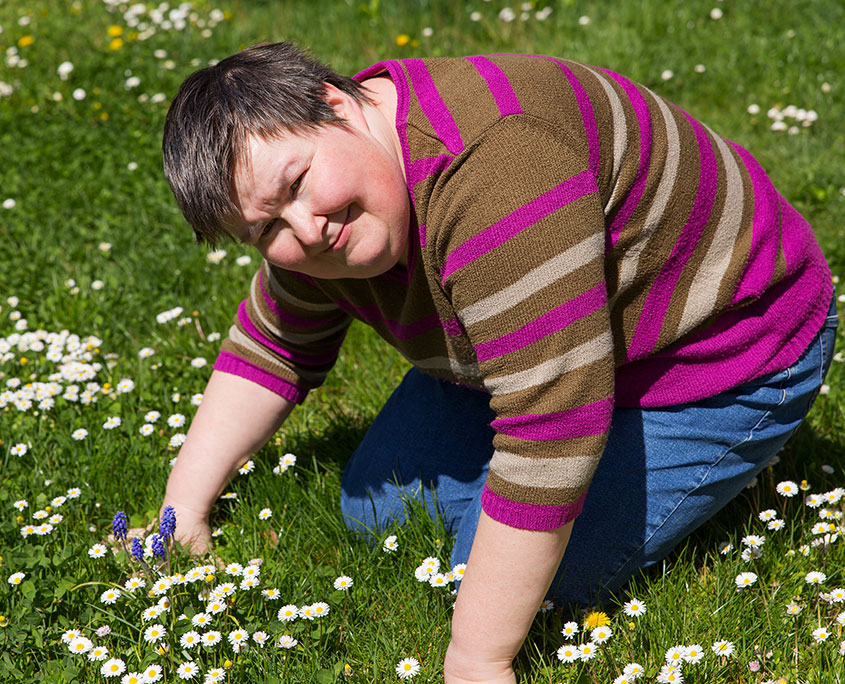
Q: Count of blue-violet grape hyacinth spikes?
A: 4